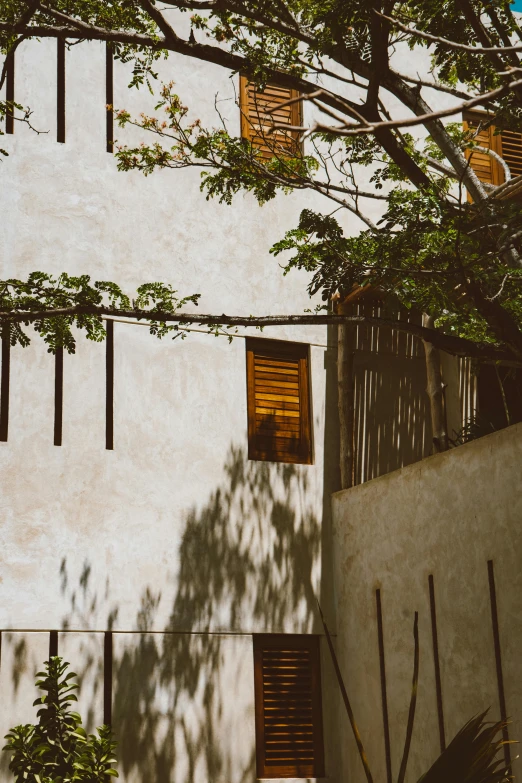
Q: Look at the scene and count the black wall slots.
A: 11